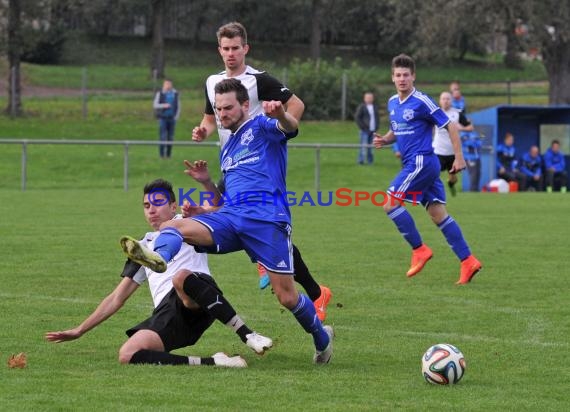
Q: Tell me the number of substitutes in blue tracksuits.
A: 3